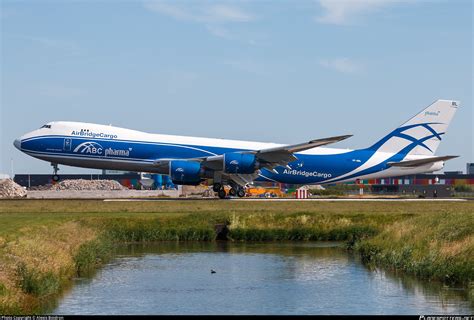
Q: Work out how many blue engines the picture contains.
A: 2